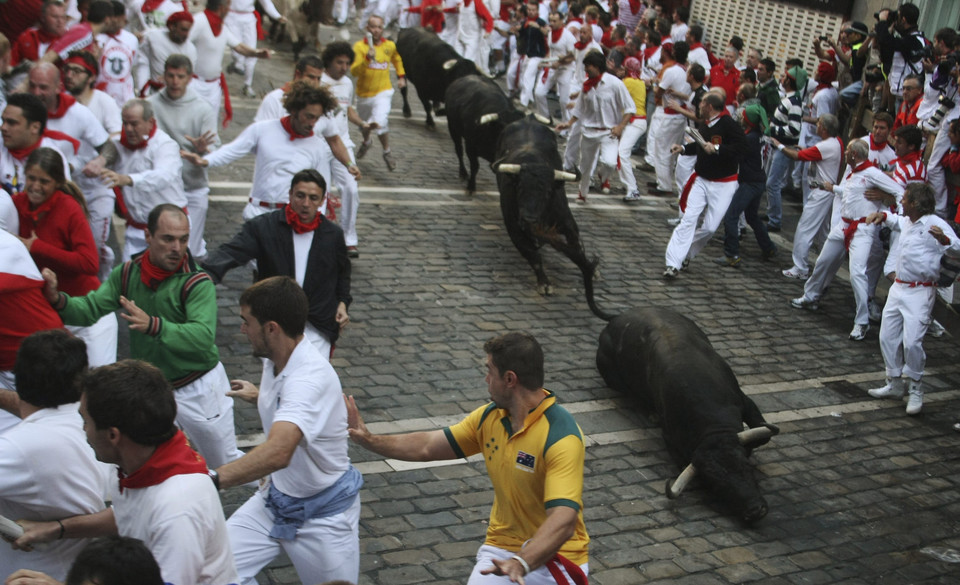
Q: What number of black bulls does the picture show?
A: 4